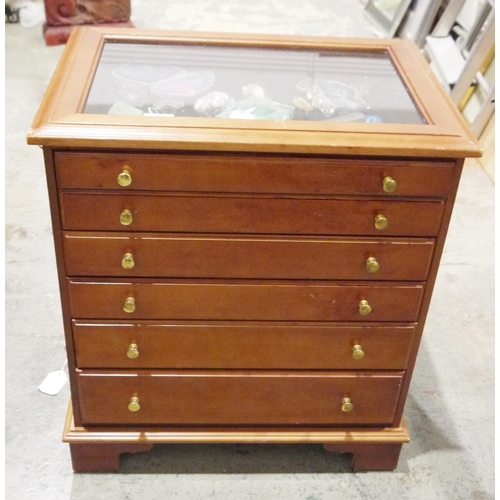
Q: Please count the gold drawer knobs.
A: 12